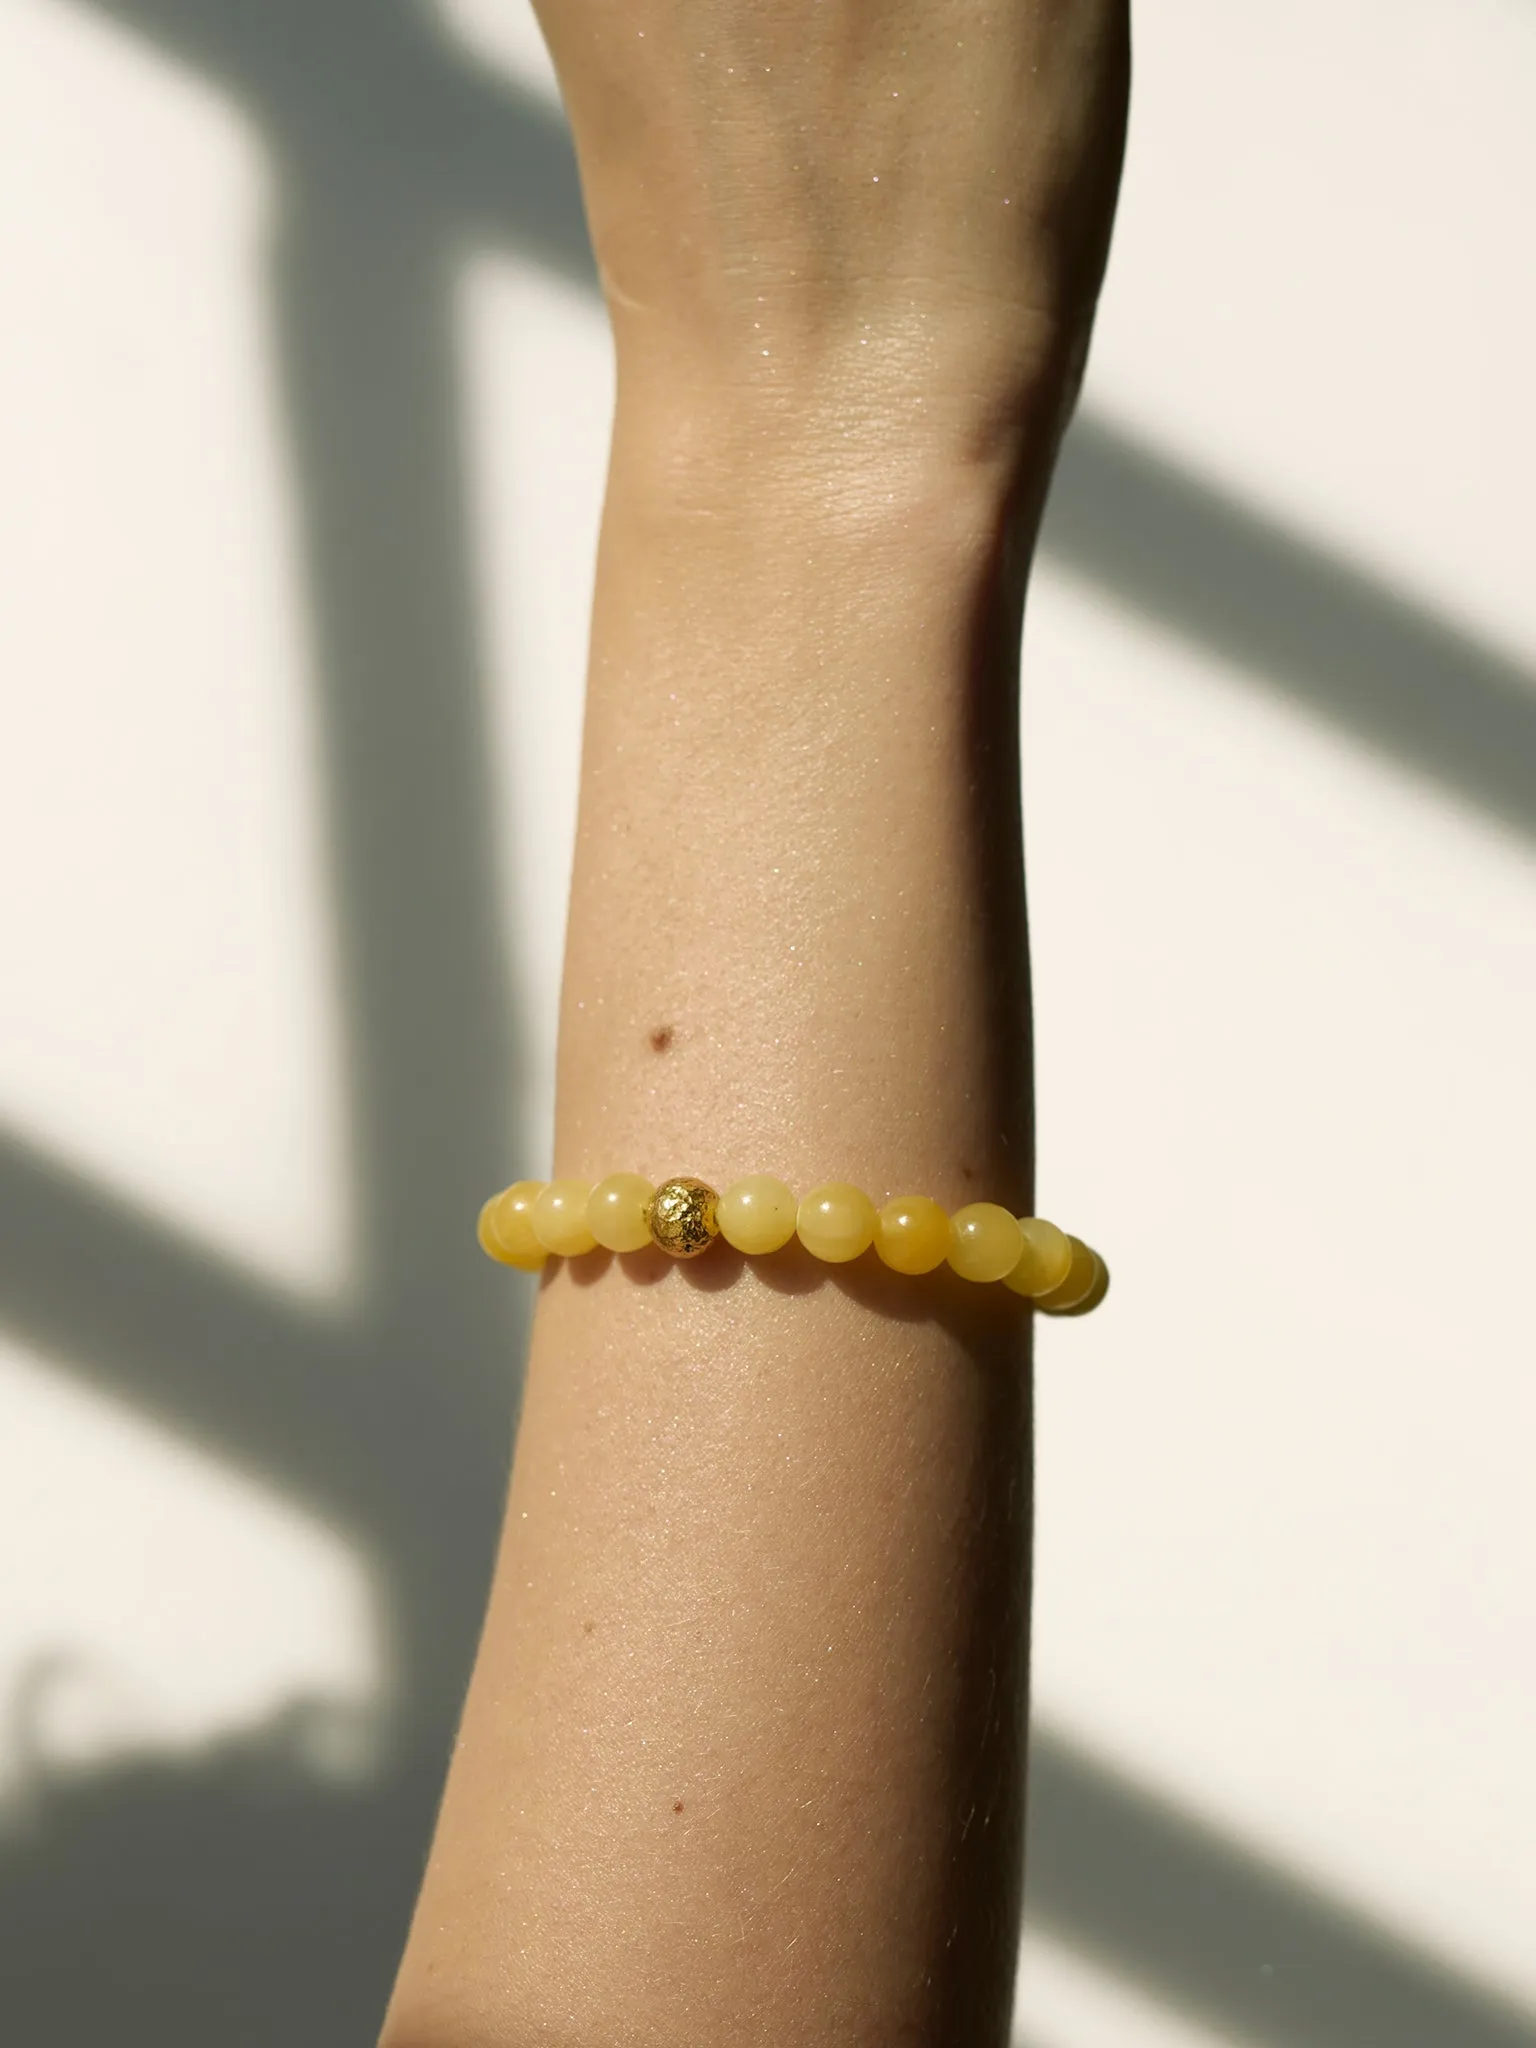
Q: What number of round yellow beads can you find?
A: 11